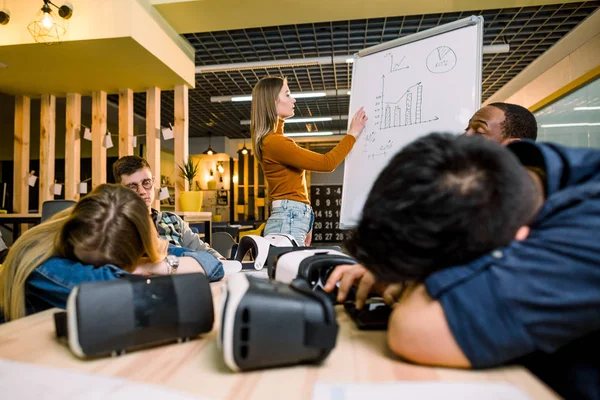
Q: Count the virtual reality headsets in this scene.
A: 4